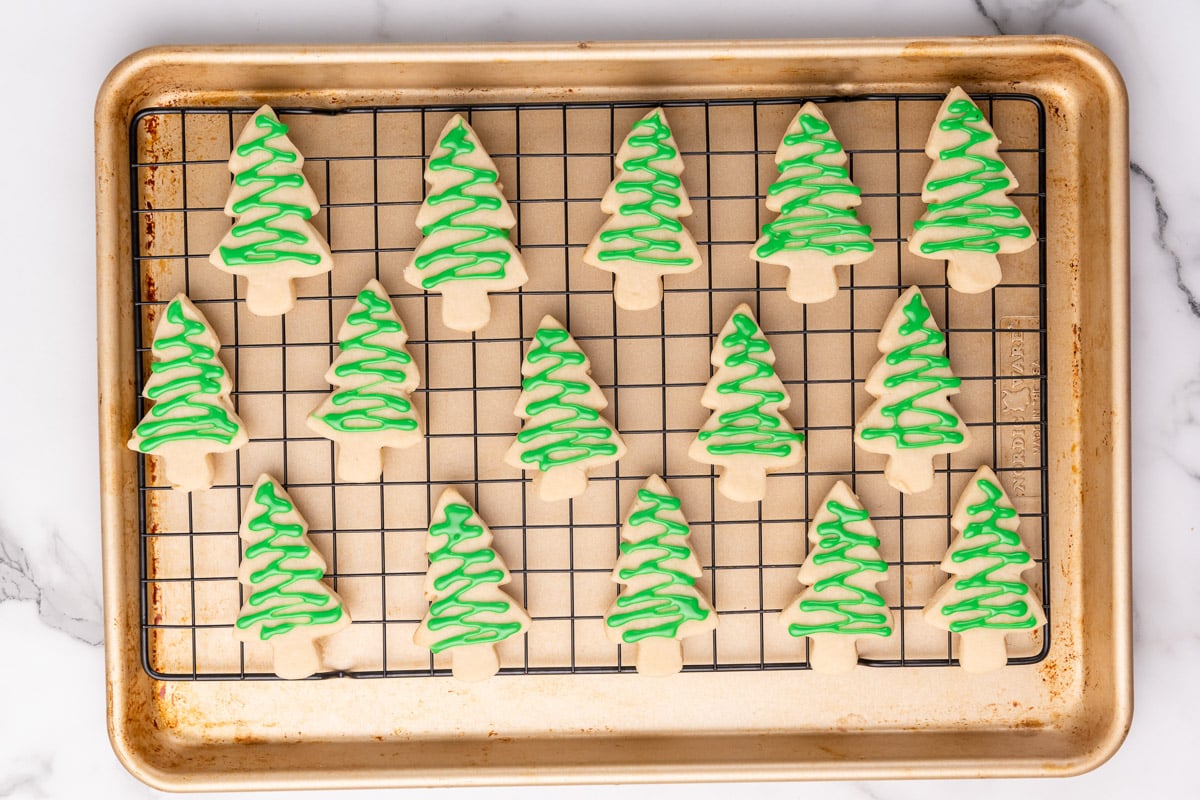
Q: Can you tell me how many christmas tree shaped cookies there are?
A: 15